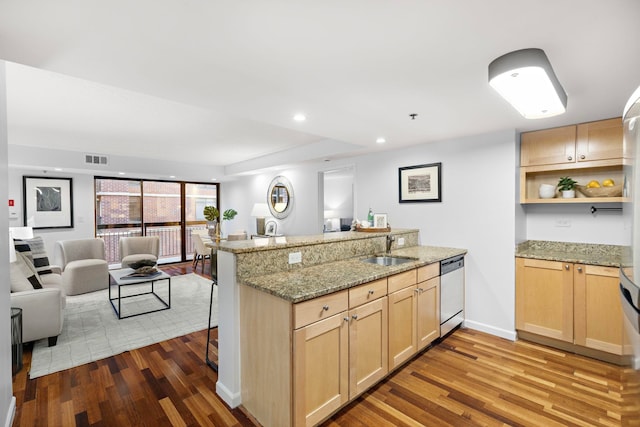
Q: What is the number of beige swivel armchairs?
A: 2